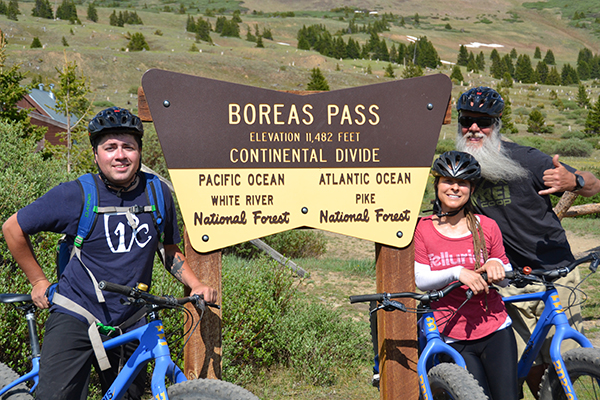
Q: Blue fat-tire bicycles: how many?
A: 3